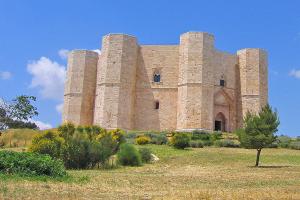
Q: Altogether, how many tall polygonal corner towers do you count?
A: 4